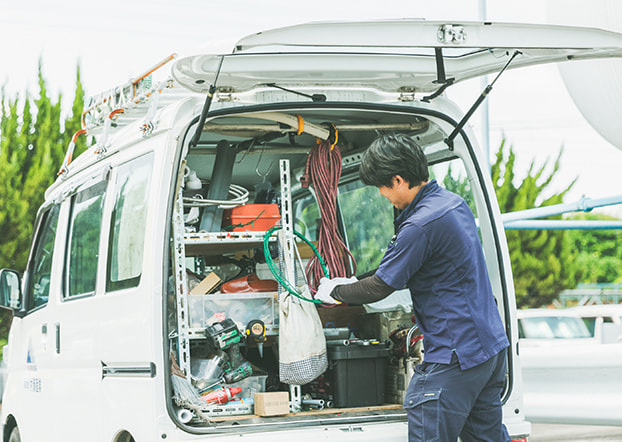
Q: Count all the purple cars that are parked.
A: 0